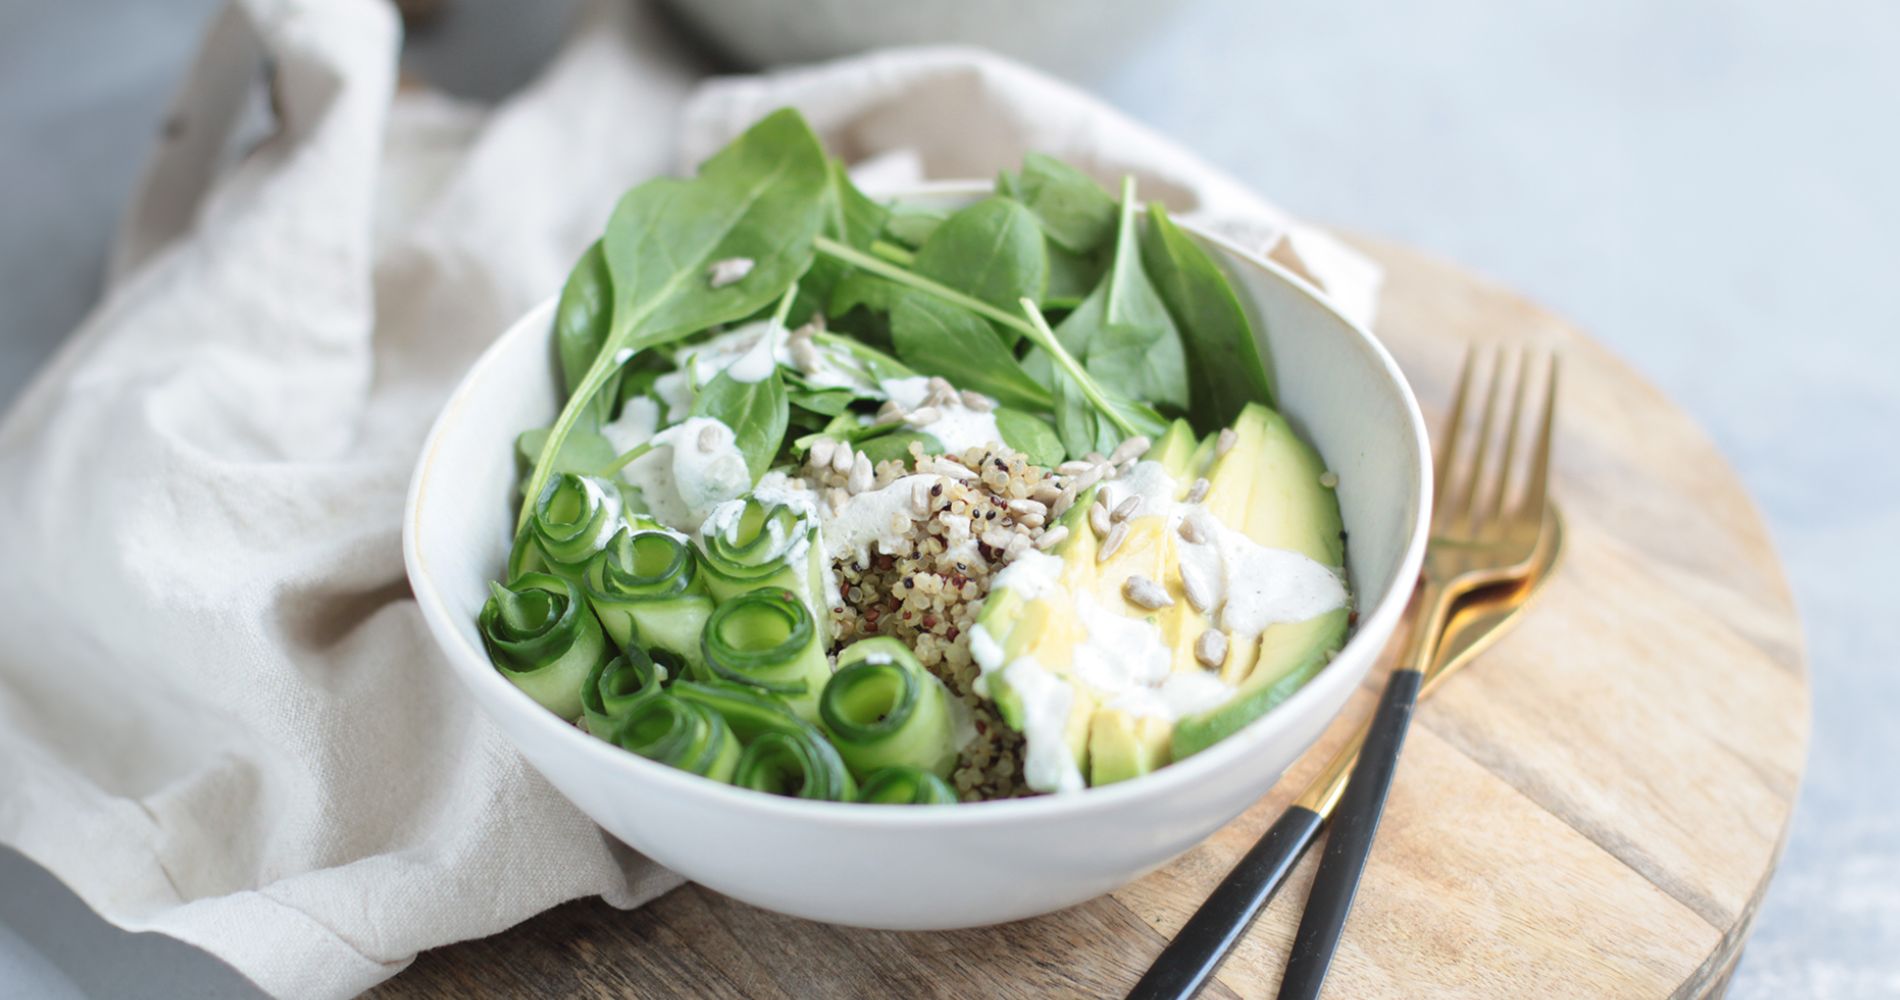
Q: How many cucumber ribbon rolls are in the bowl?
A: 10